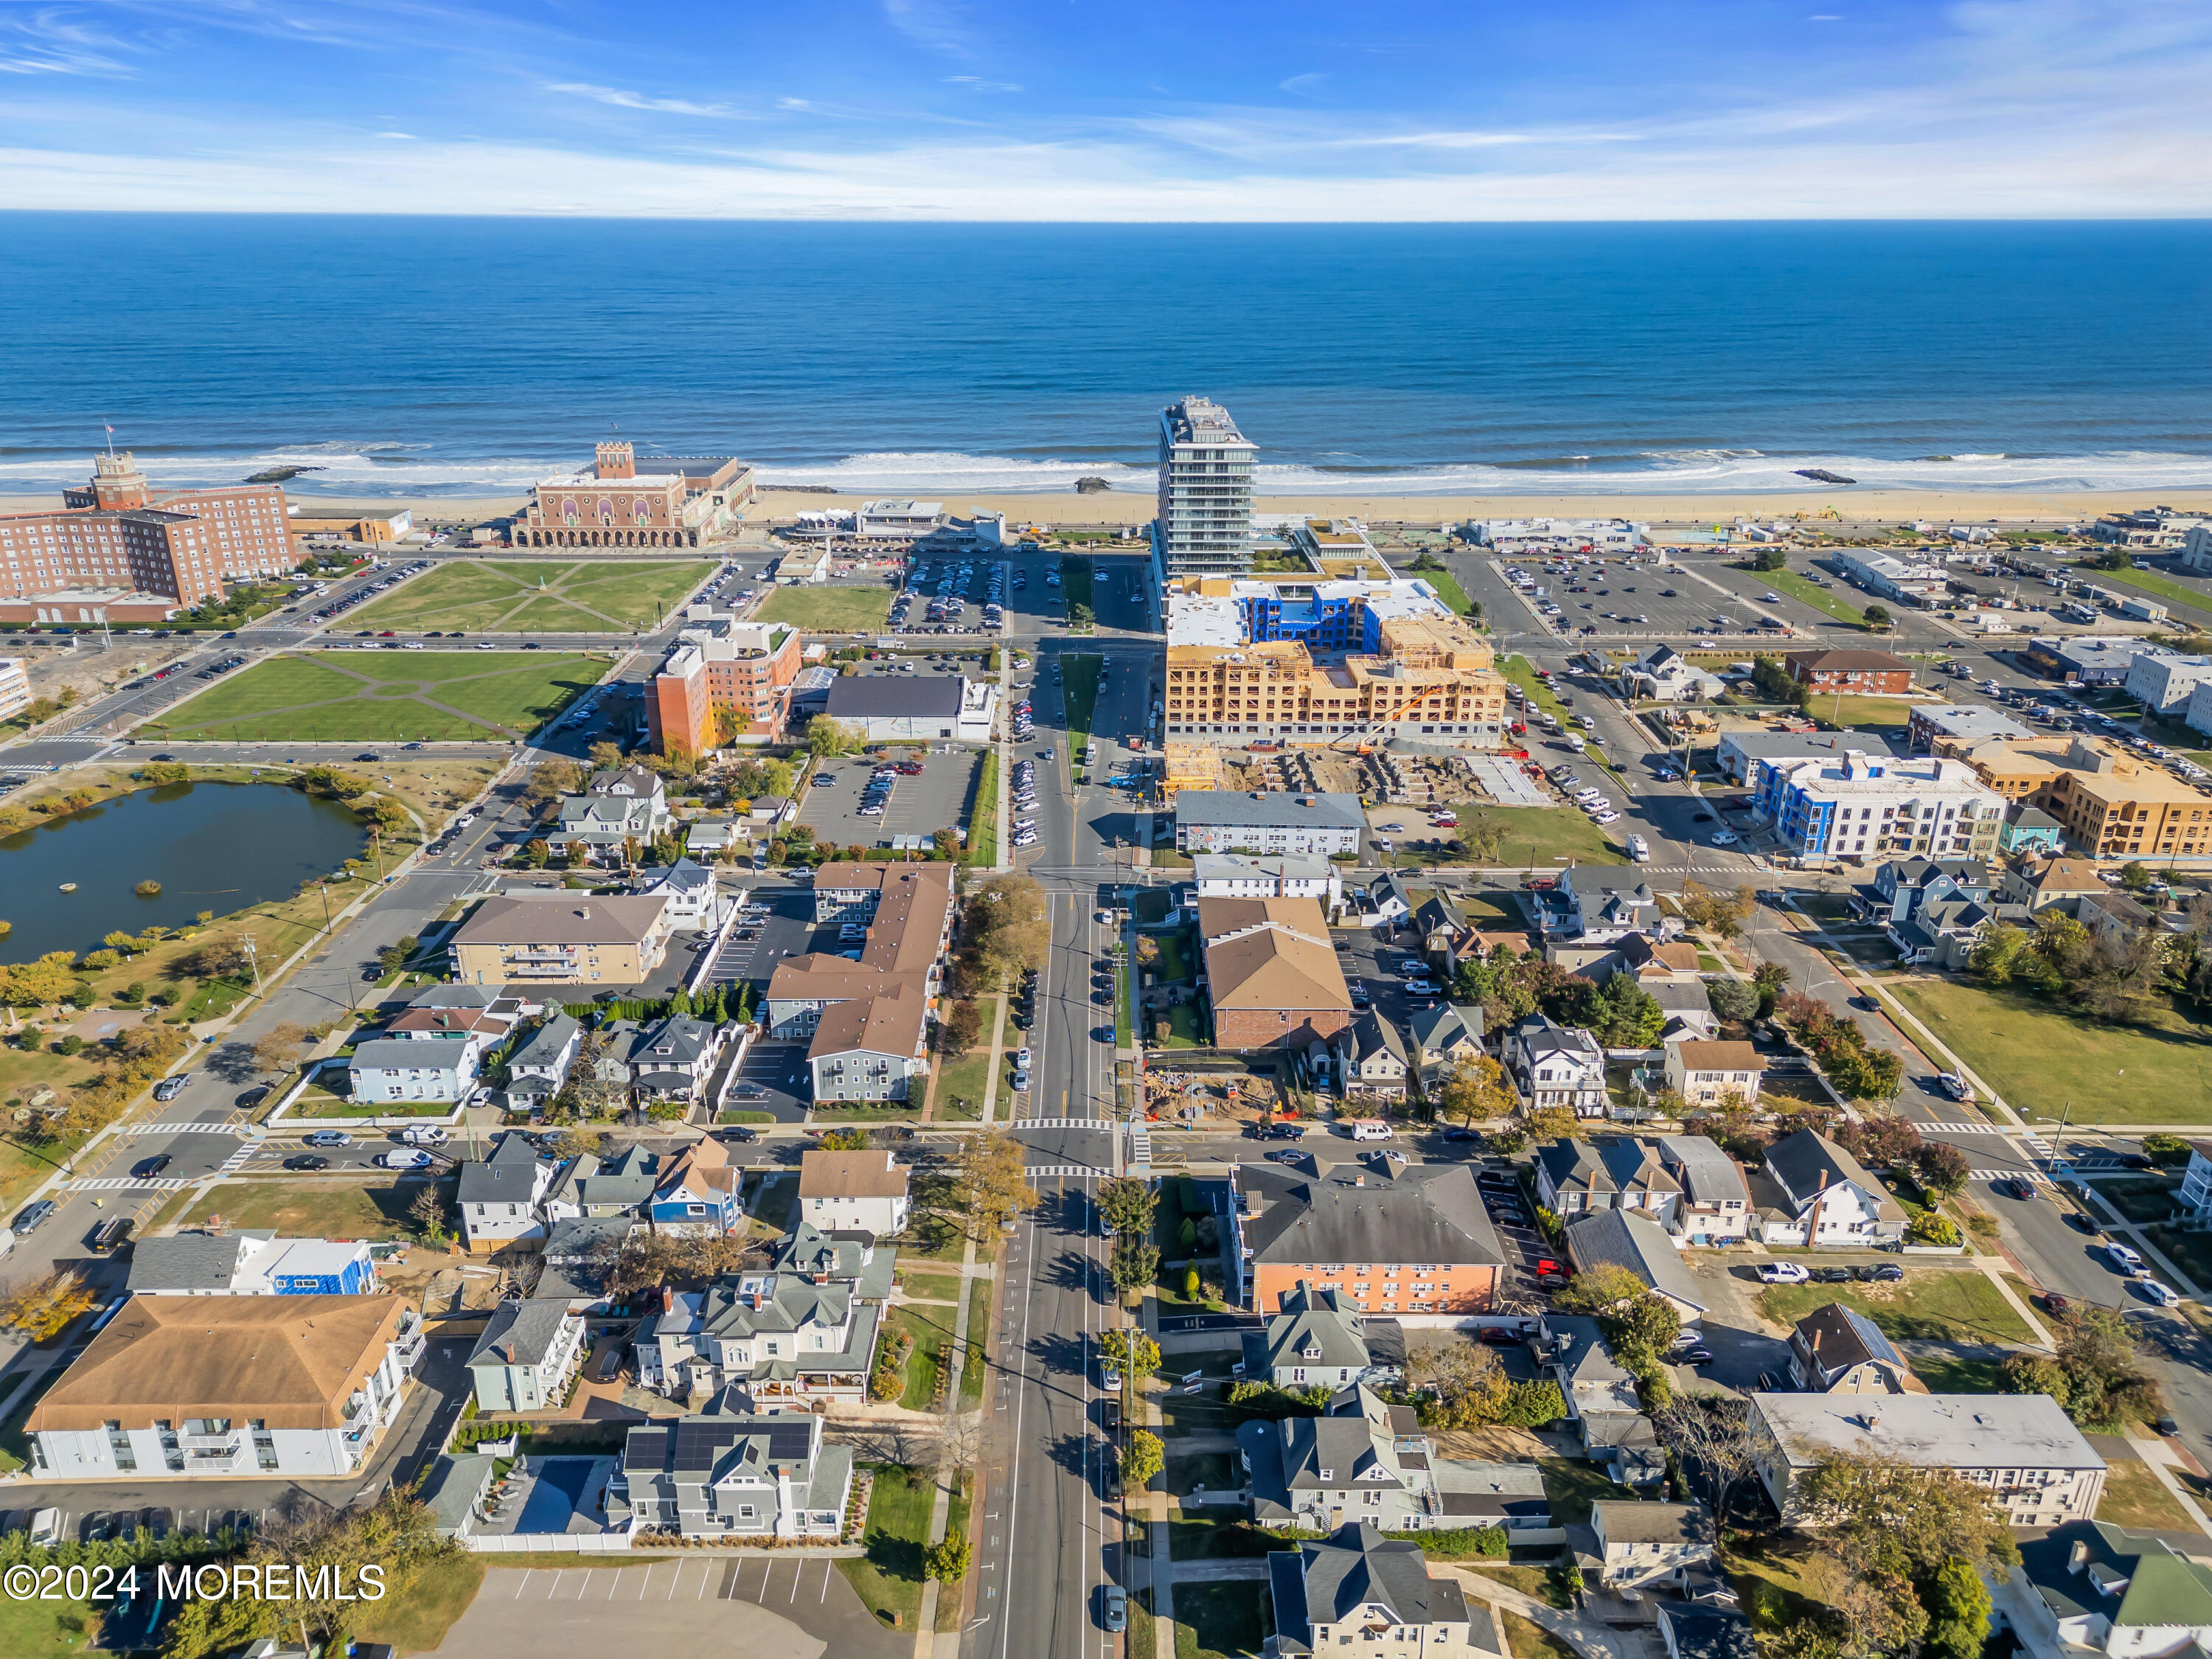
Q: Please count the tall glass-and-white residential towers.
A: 1